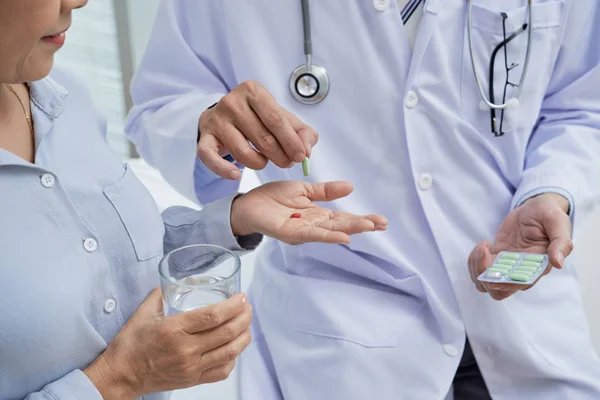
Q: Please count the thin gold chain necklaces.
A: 1